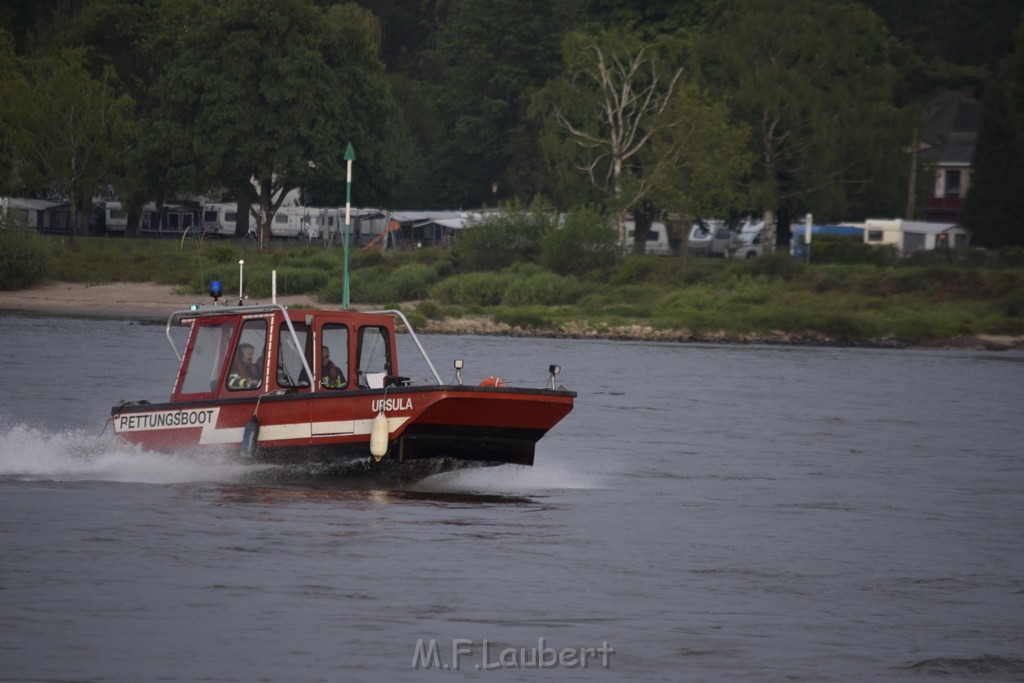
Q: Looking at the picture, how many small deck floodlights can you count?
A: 2